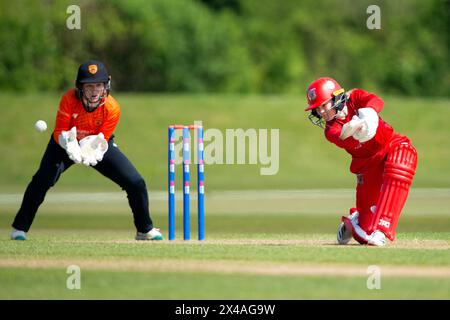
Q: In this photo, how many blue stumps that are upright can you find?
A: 3